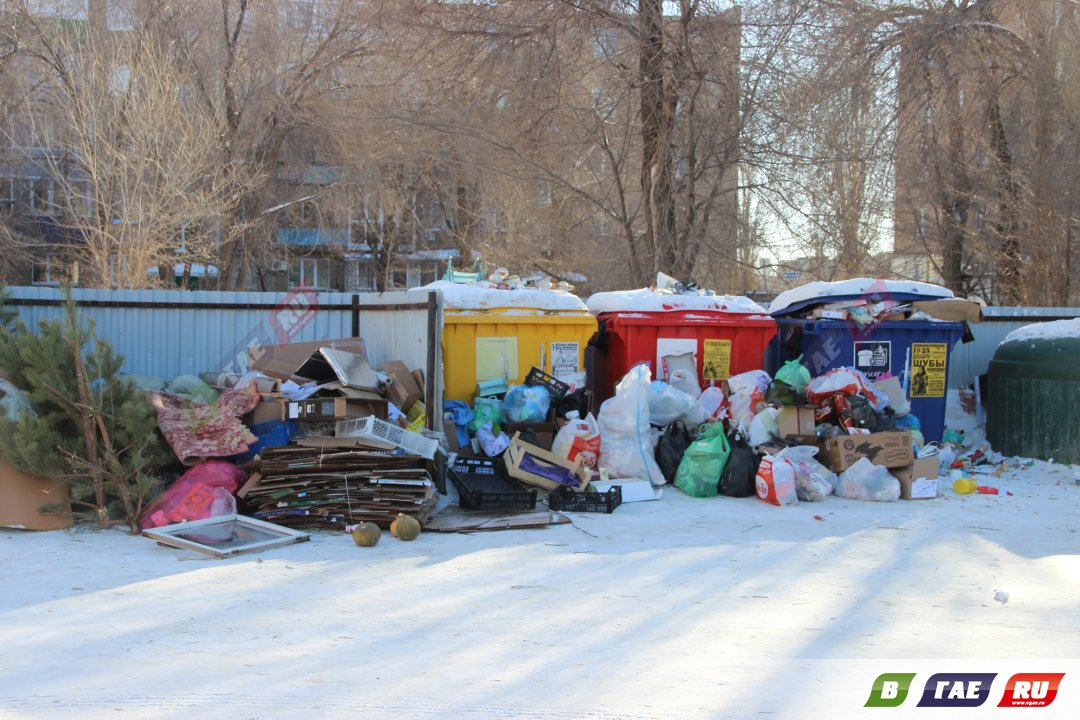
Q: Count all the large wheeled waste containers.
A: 3